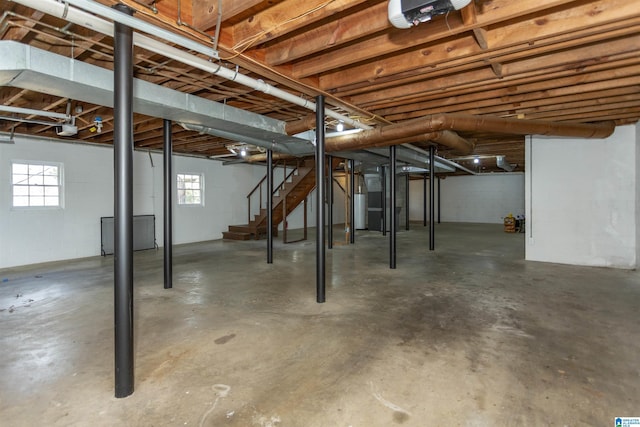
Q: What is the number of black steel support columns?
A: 12